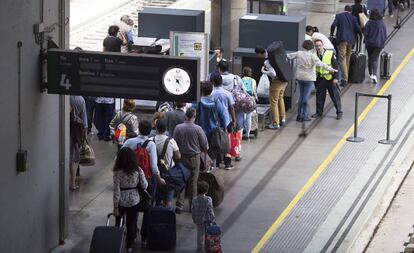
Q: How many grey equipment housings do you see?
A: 2